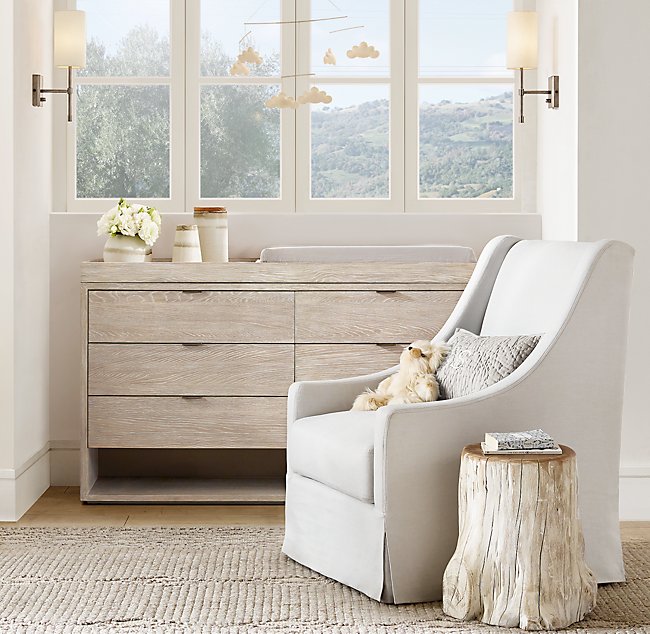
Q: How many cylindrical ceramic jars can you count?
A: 2